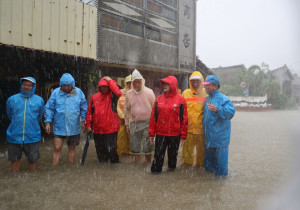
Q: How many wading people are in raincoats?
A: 8